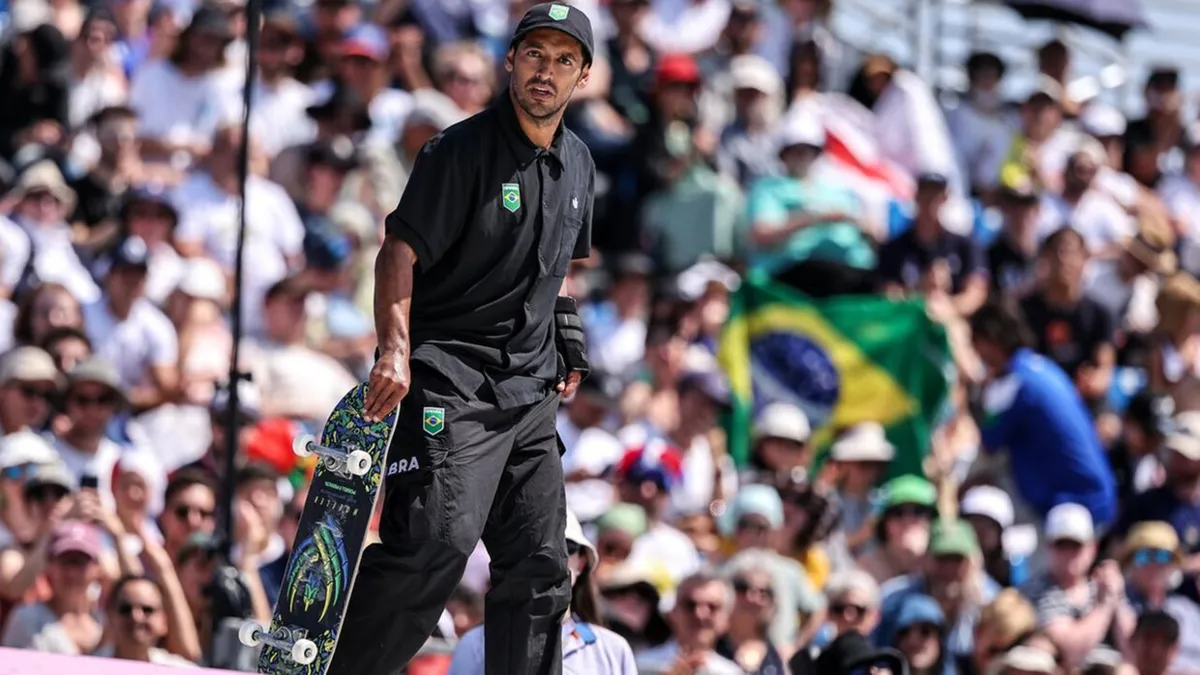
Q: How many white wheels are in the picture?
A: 4